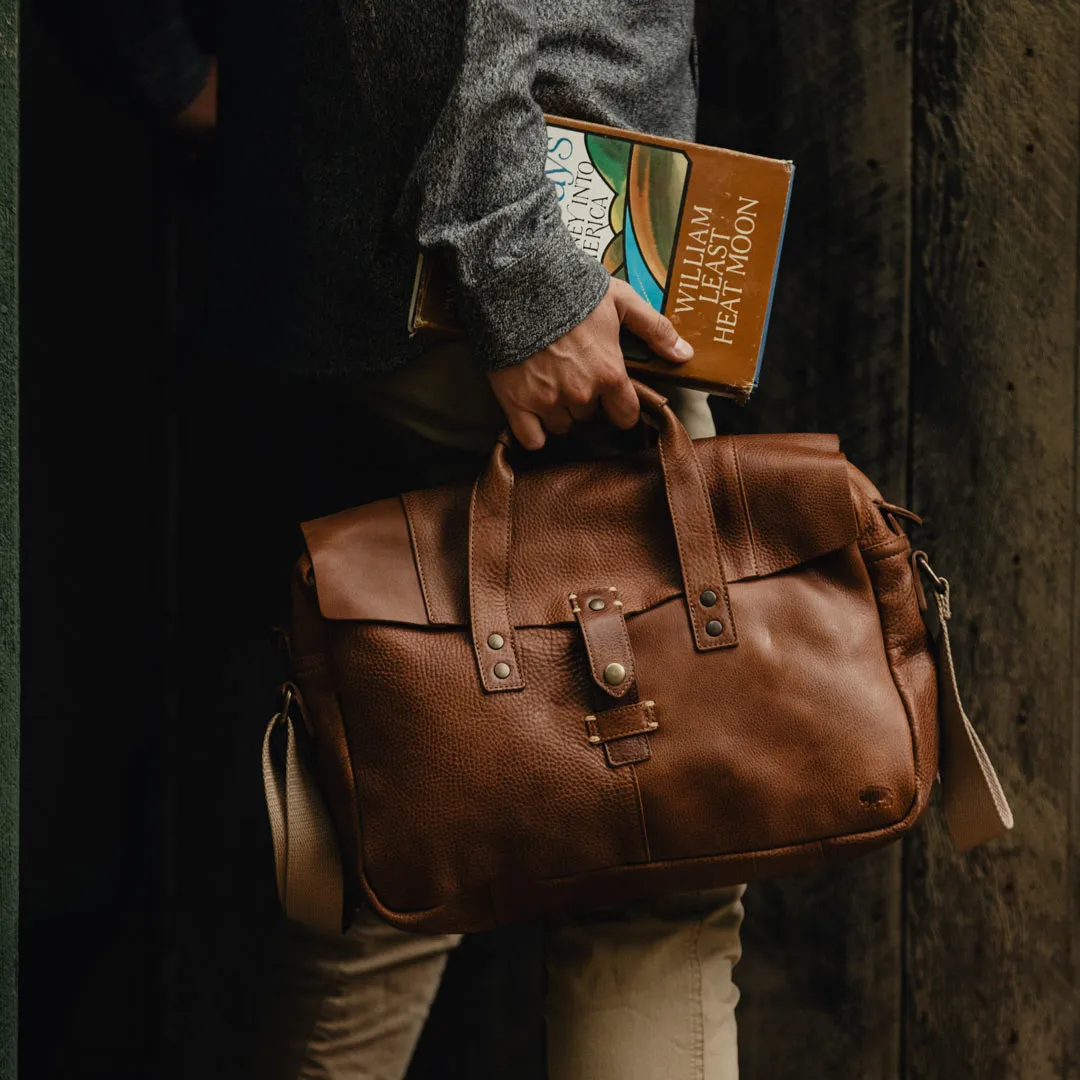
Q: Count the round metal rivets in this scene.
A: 6